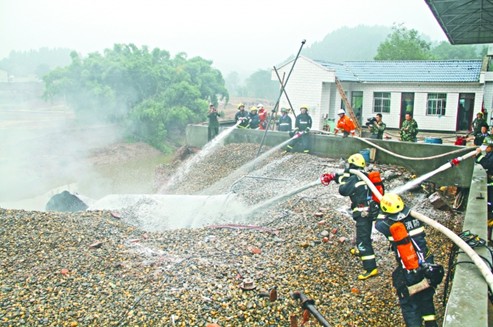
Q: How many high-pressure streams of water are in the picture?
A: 4